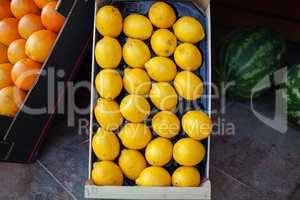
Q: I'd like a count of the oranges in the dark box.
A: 12